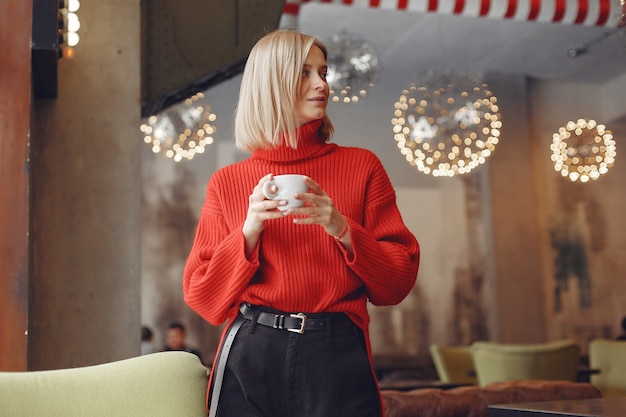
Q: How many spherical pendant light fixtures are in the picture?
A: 4